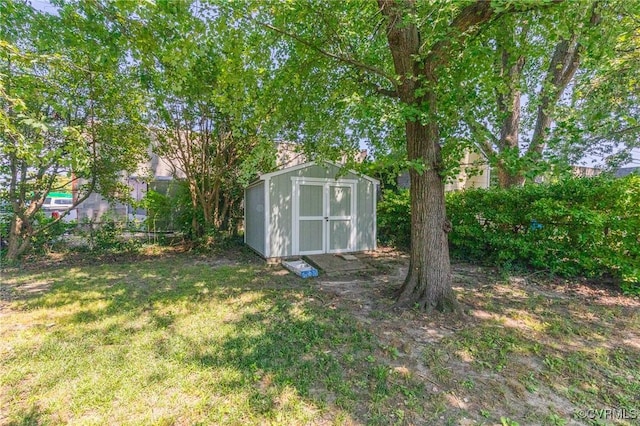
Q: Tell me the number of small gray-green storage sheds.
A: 1